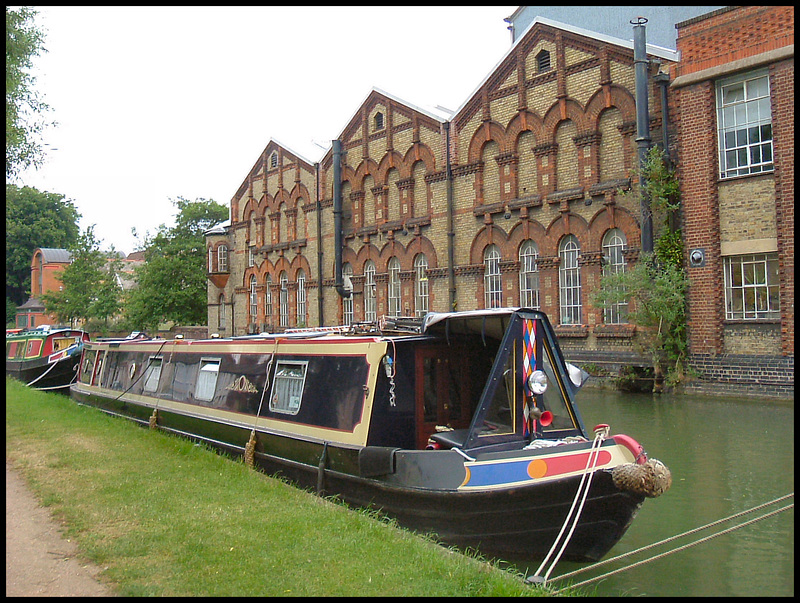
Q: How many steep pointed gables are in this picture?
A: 3